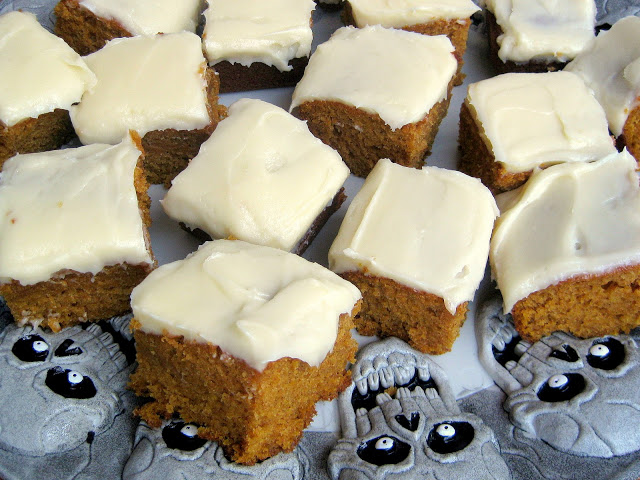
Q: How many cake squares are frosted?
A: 14